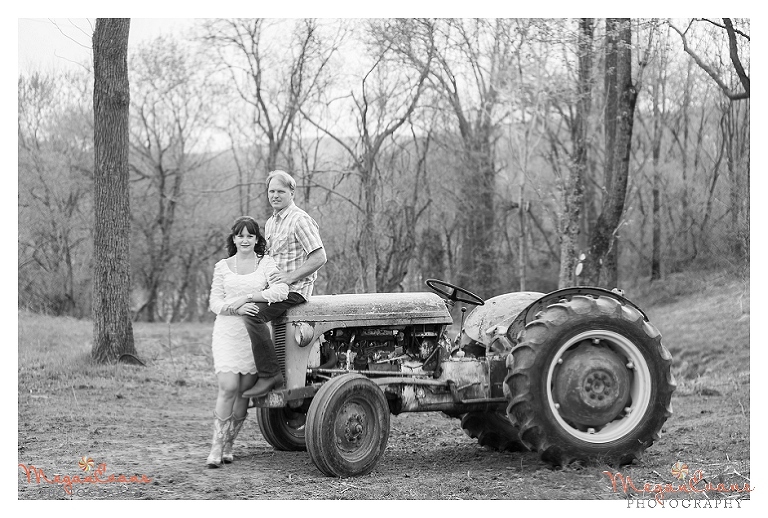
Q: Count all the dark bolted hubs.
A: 2